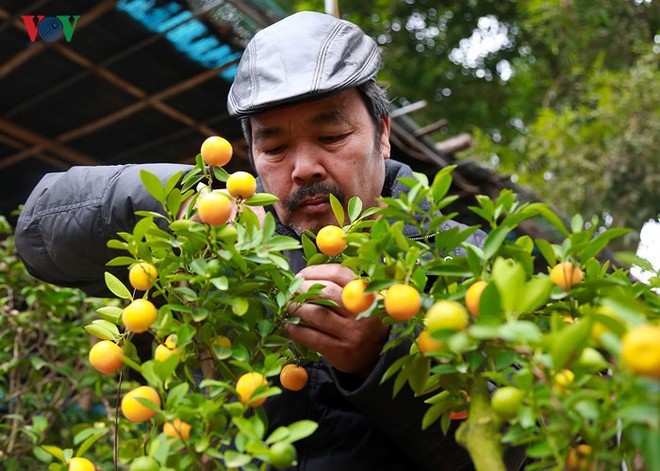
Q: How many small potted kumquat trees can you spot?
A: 2